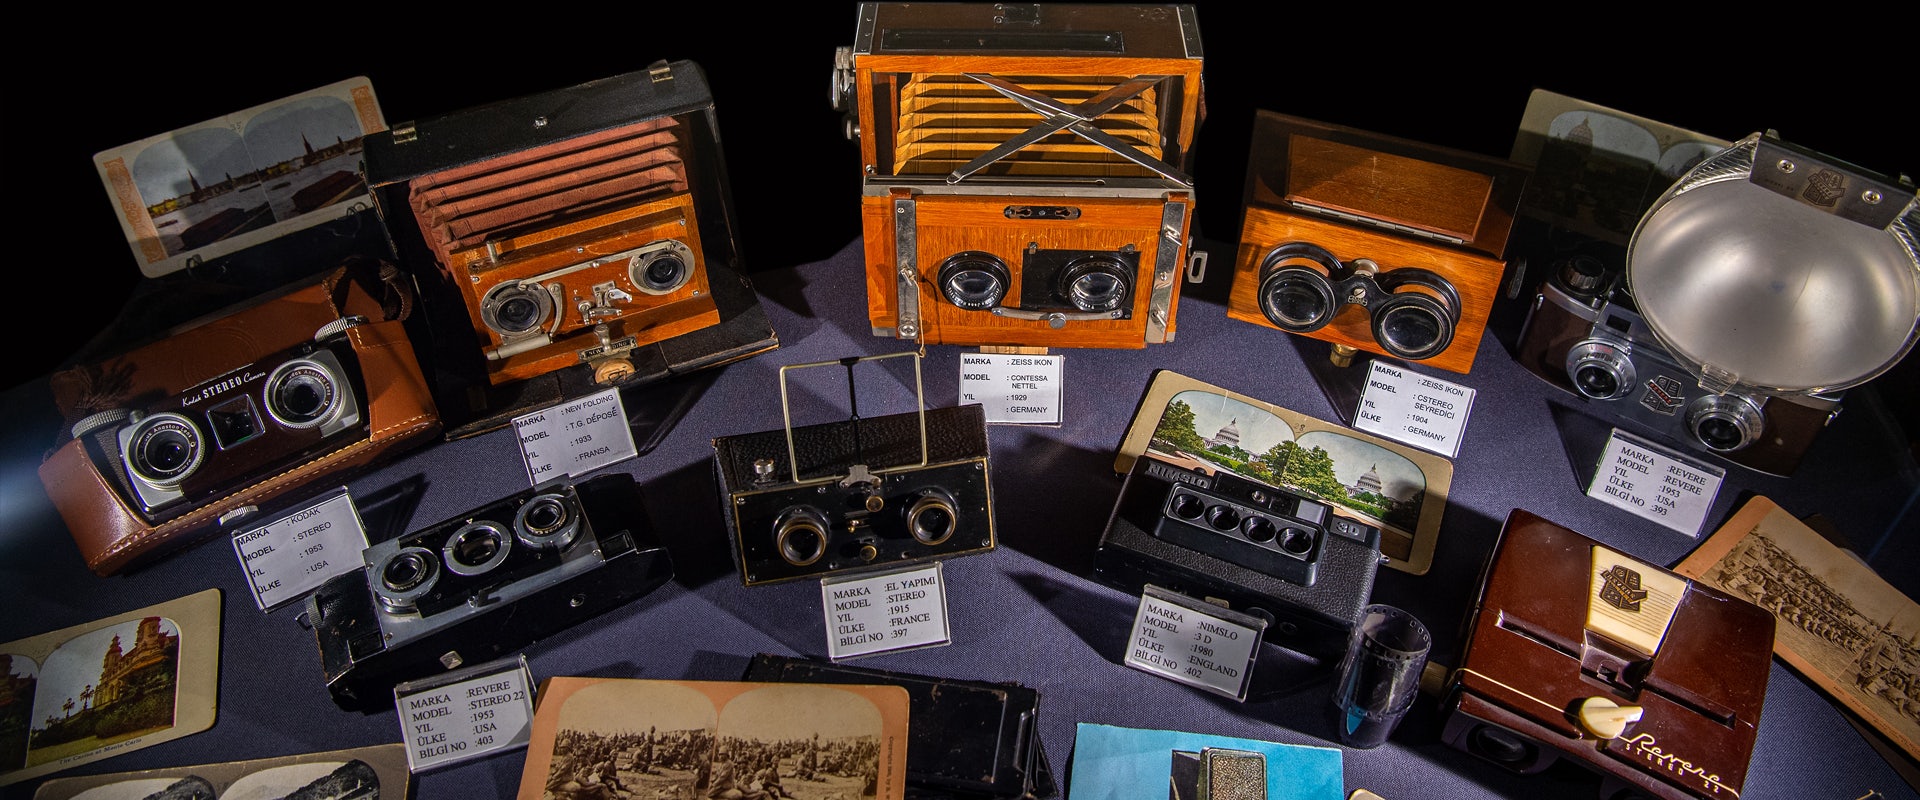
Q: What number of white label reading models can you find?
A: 8